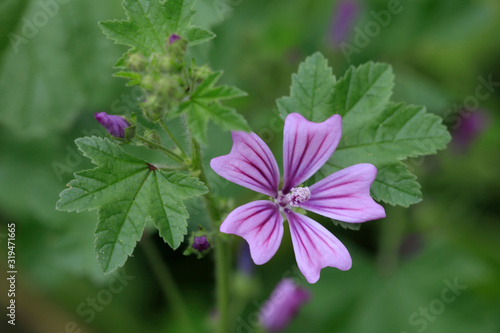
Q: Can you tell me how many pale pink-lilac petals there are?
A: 5